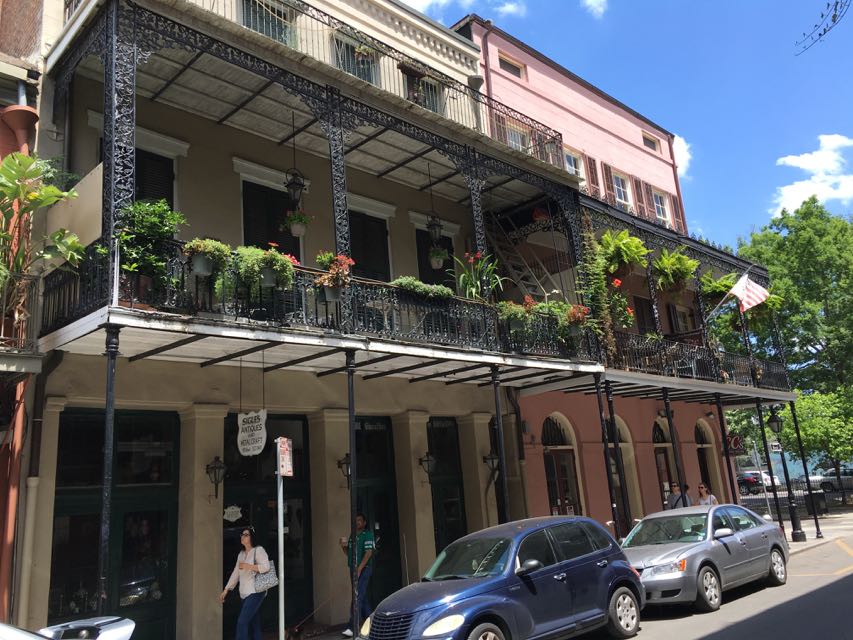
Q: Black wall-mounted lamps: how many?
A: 4